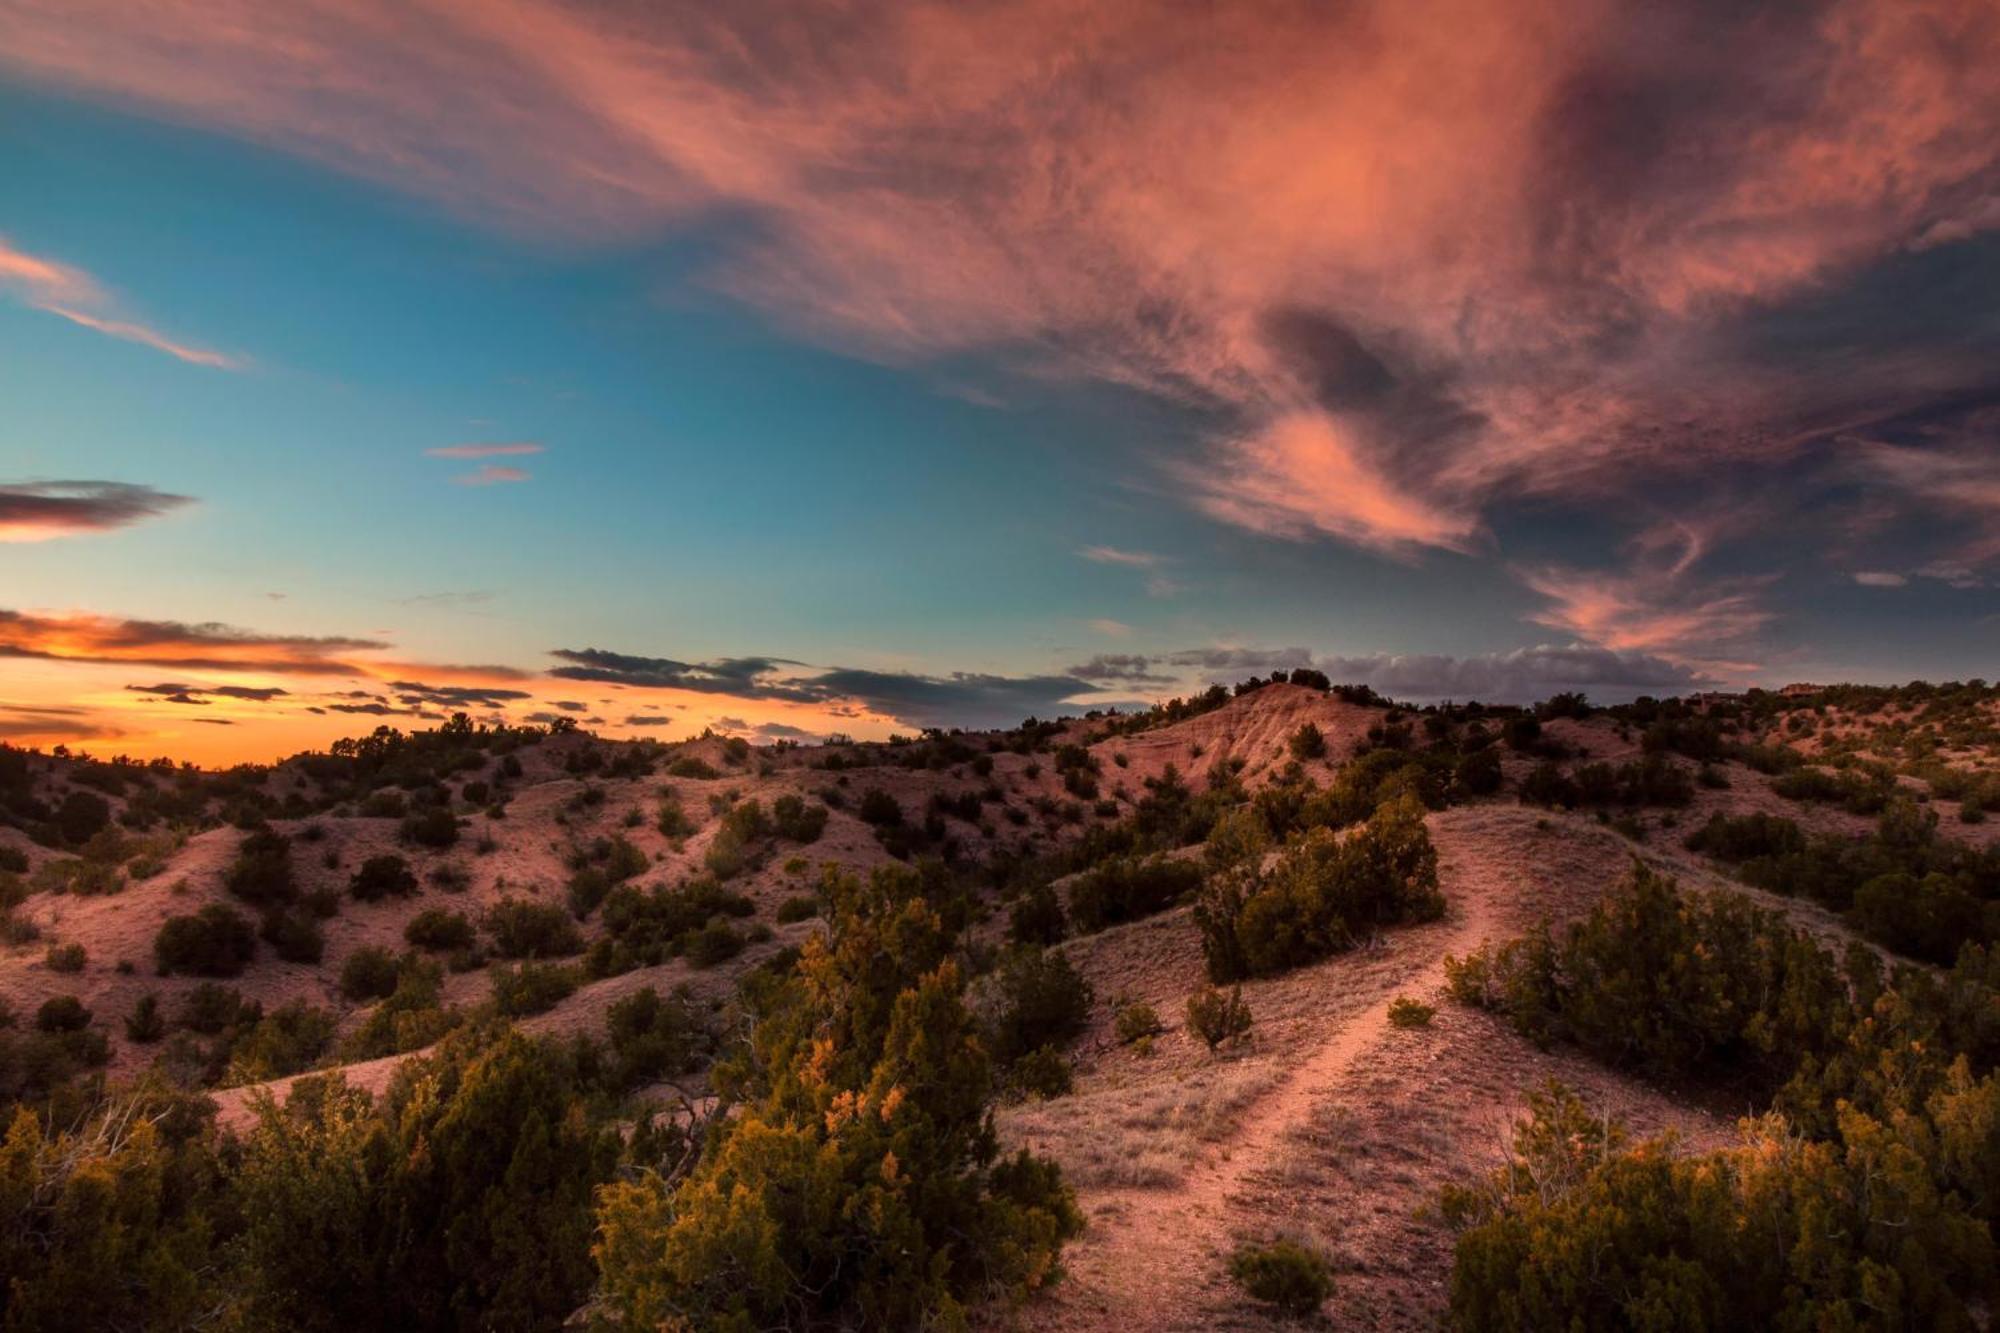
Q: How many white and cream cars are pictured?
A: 0